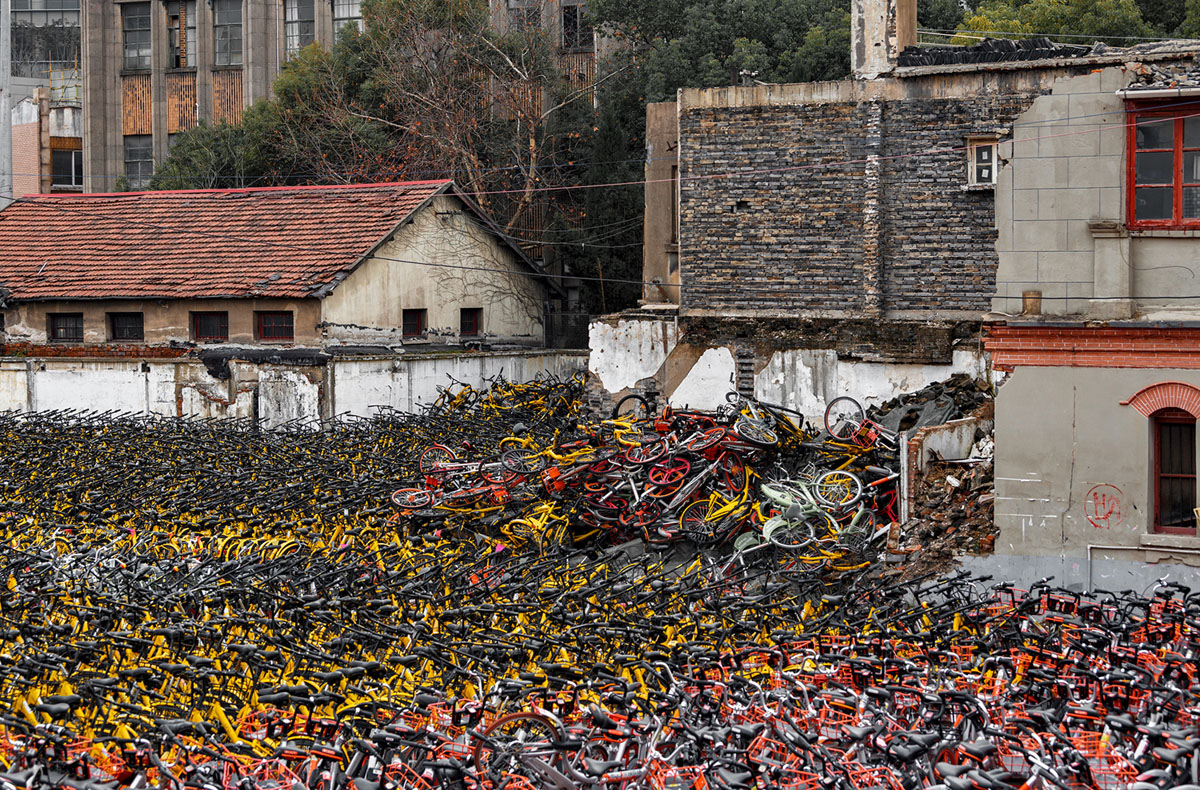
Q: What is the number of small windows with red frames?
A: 4